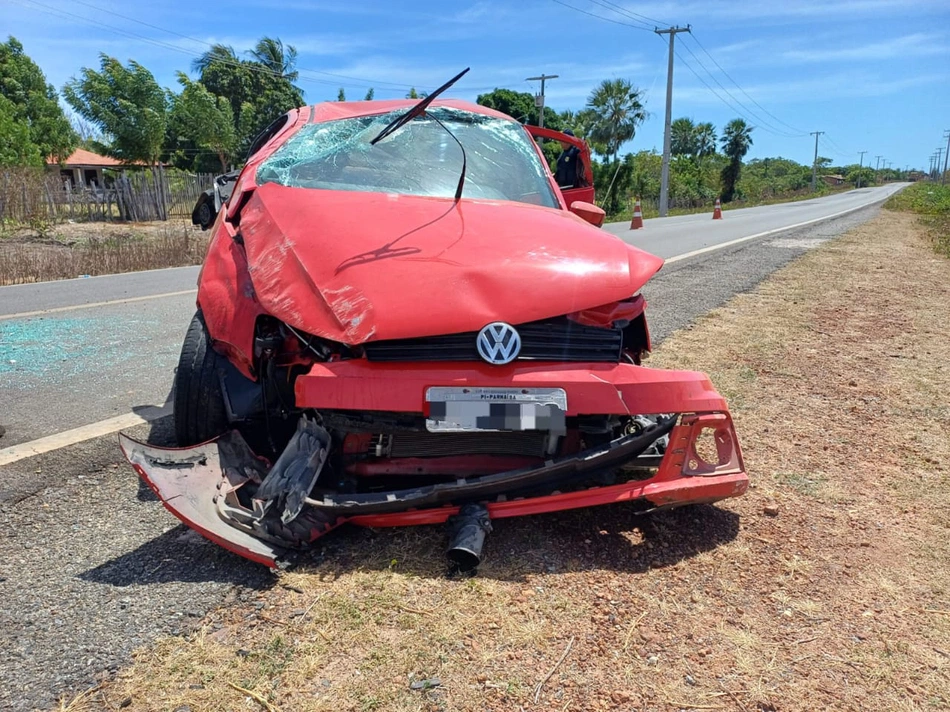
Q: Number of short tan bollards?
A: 0